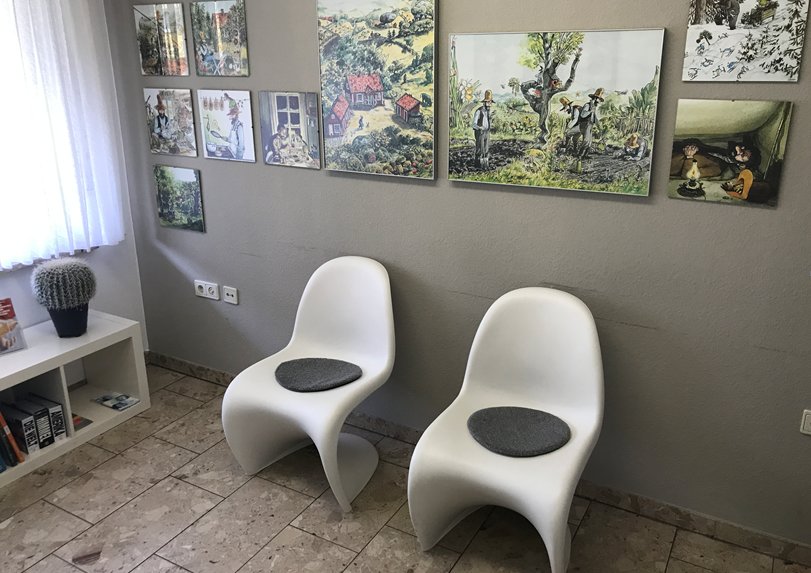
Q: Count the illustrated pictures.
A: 10